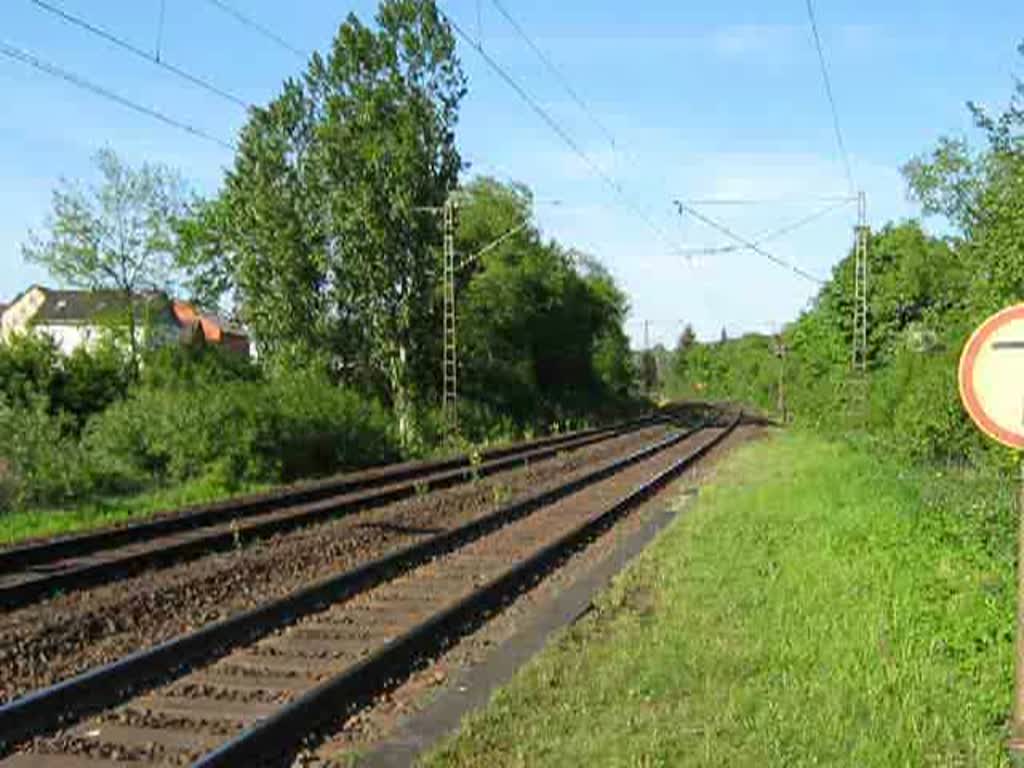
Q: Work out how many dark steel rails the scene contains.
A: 4